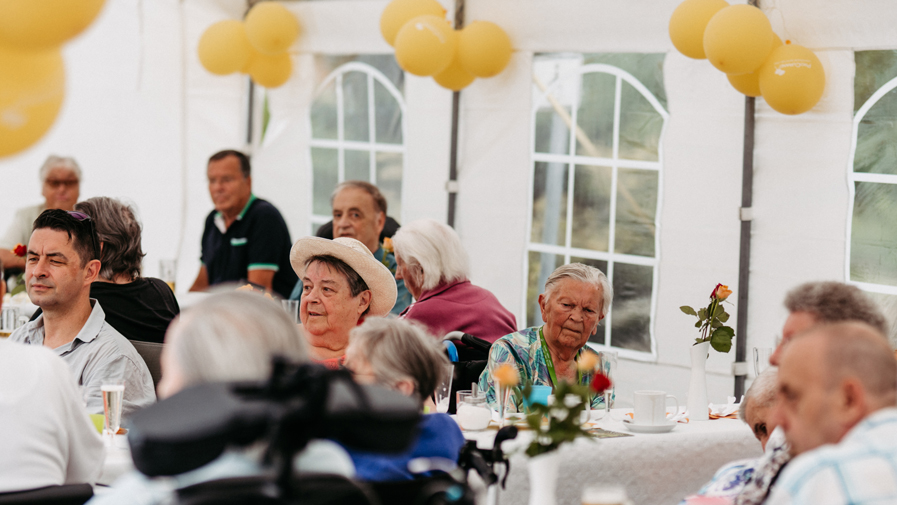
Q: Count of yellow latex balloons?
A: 13